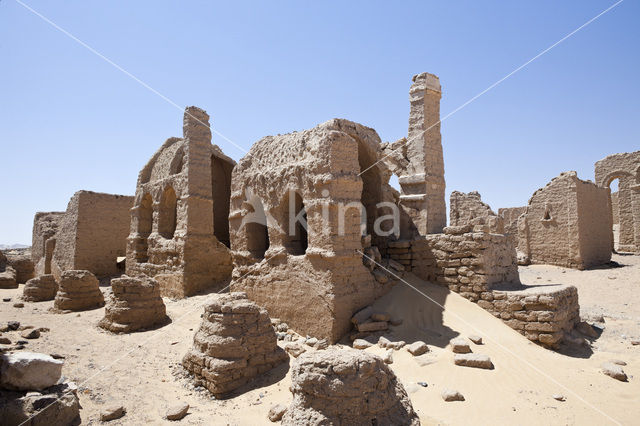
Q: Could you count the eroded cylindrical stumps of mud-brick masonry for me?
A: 5